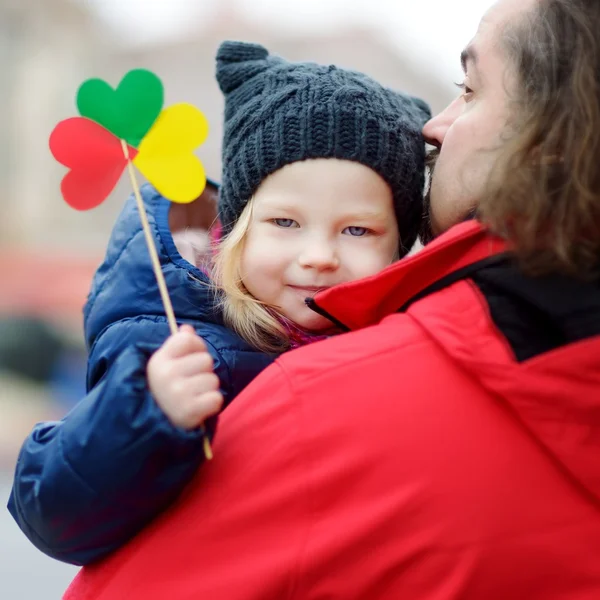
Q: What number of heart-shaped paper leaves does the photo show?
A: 3